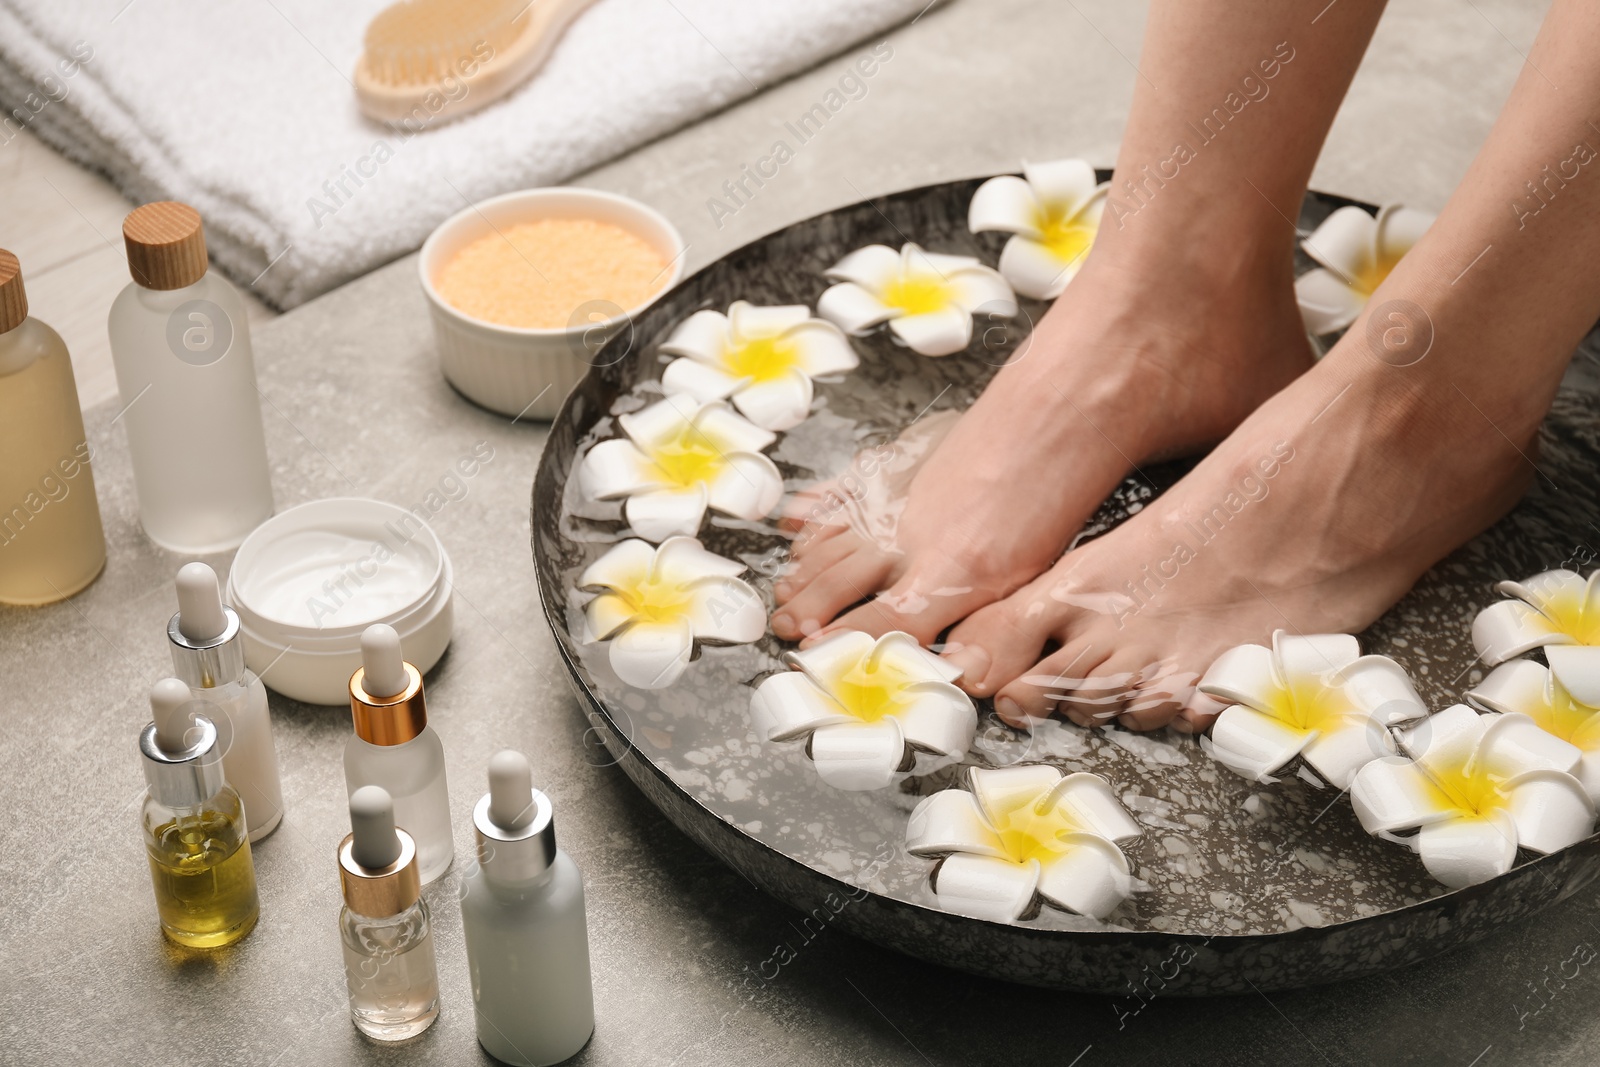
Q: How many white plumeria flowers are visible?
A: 12